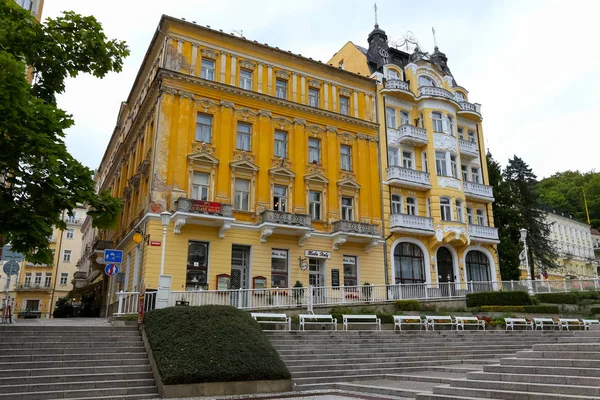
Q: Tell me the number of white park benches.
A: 10